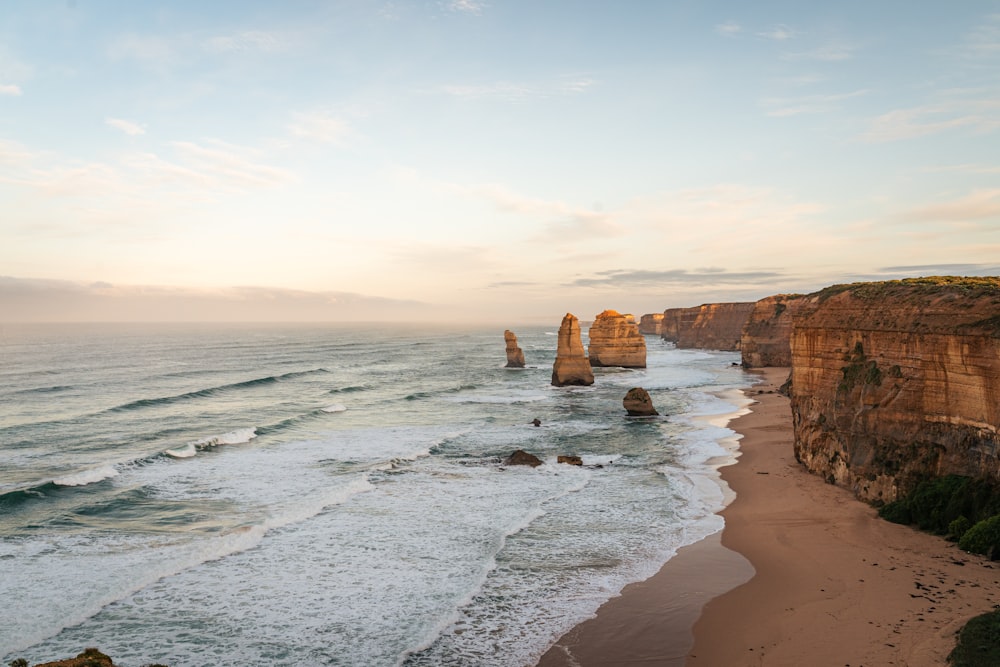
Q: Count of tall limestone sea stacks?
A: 3